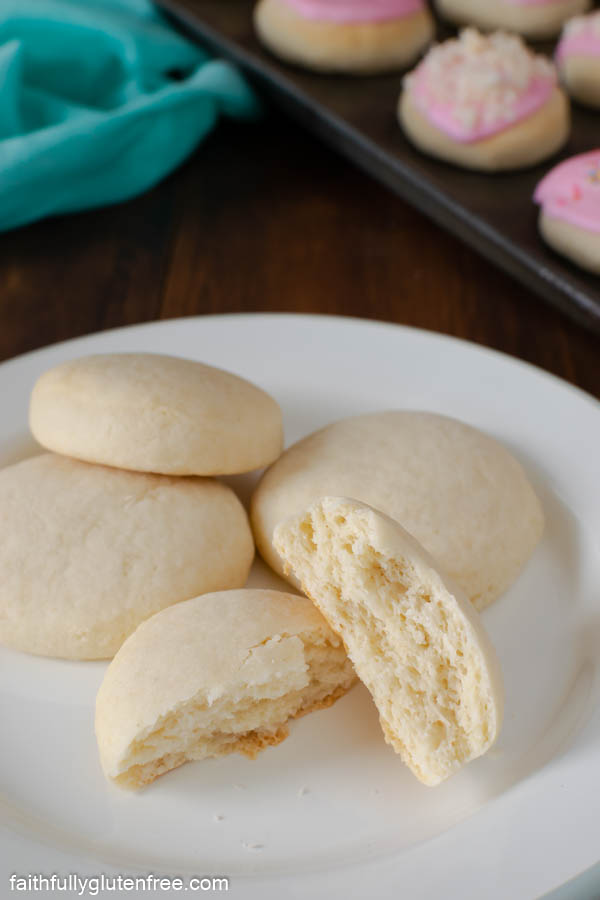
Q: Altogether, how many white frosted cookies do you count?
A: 0